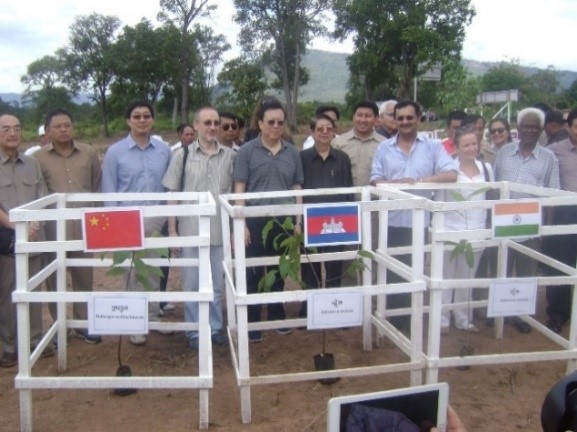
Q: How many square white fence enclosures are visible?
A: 3